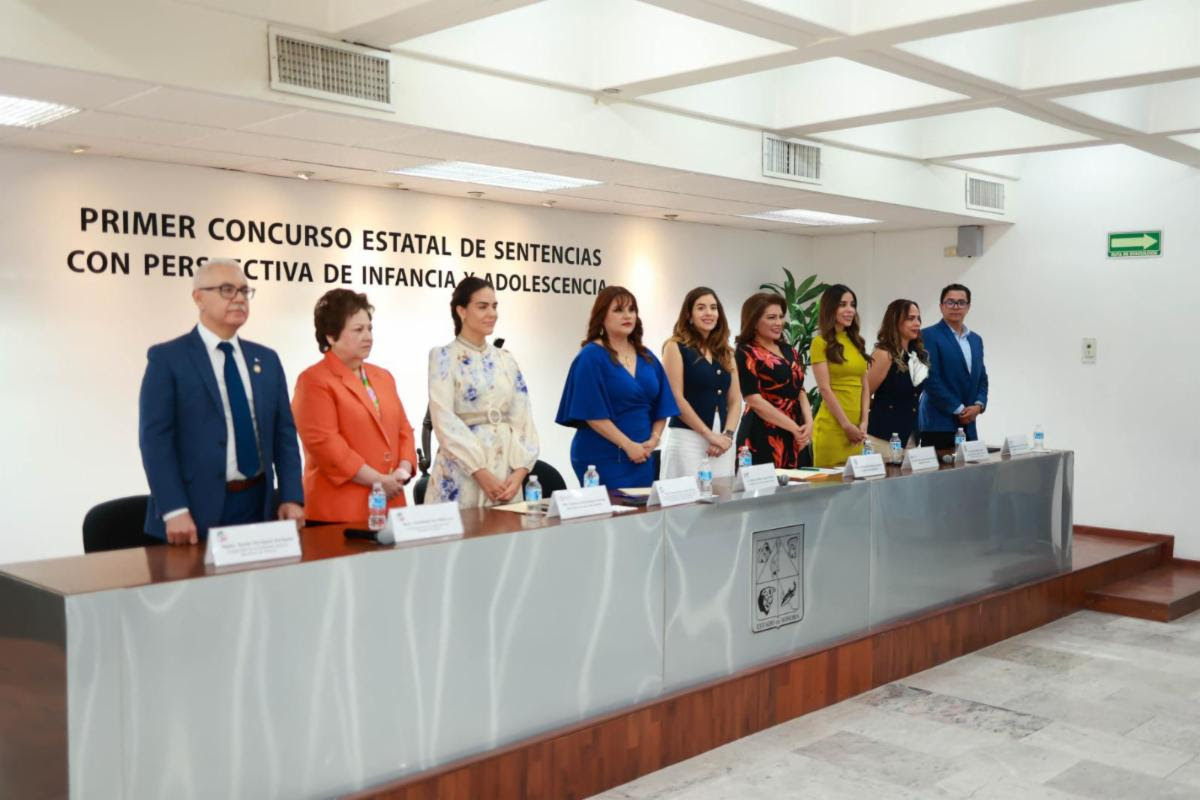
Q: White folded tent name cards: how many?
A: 9